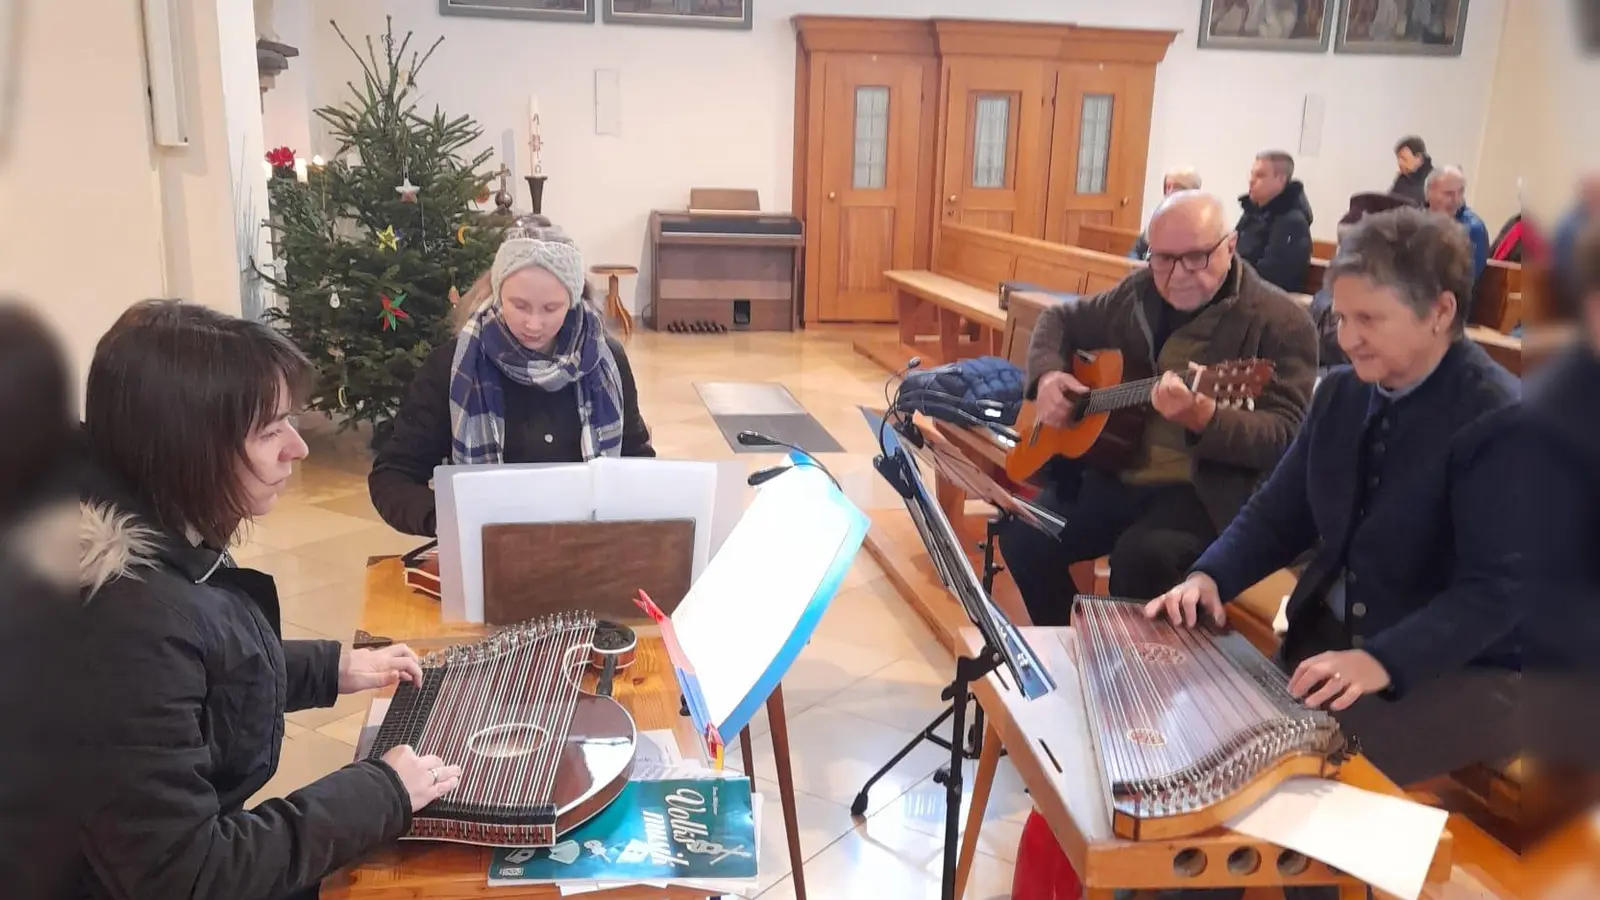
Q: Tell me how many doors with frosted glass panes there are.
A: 3